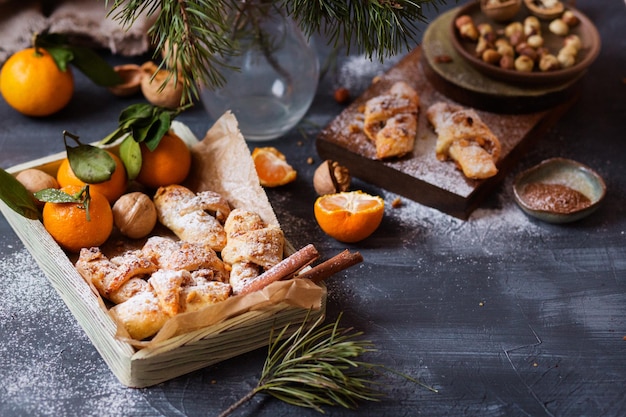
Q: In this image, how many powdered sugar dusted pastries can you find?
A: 7